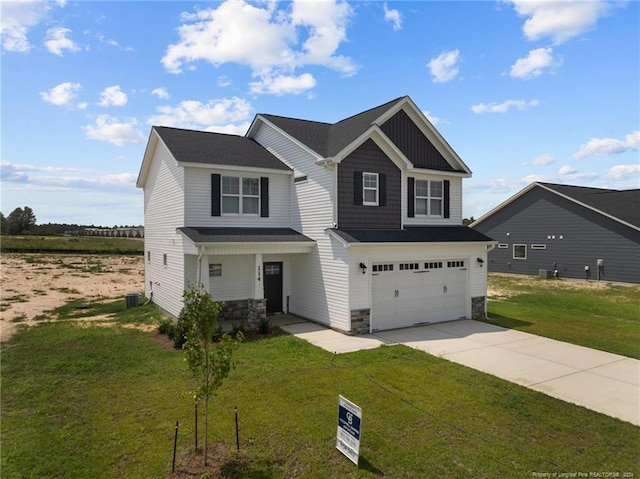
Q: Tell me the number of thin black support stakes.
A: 3